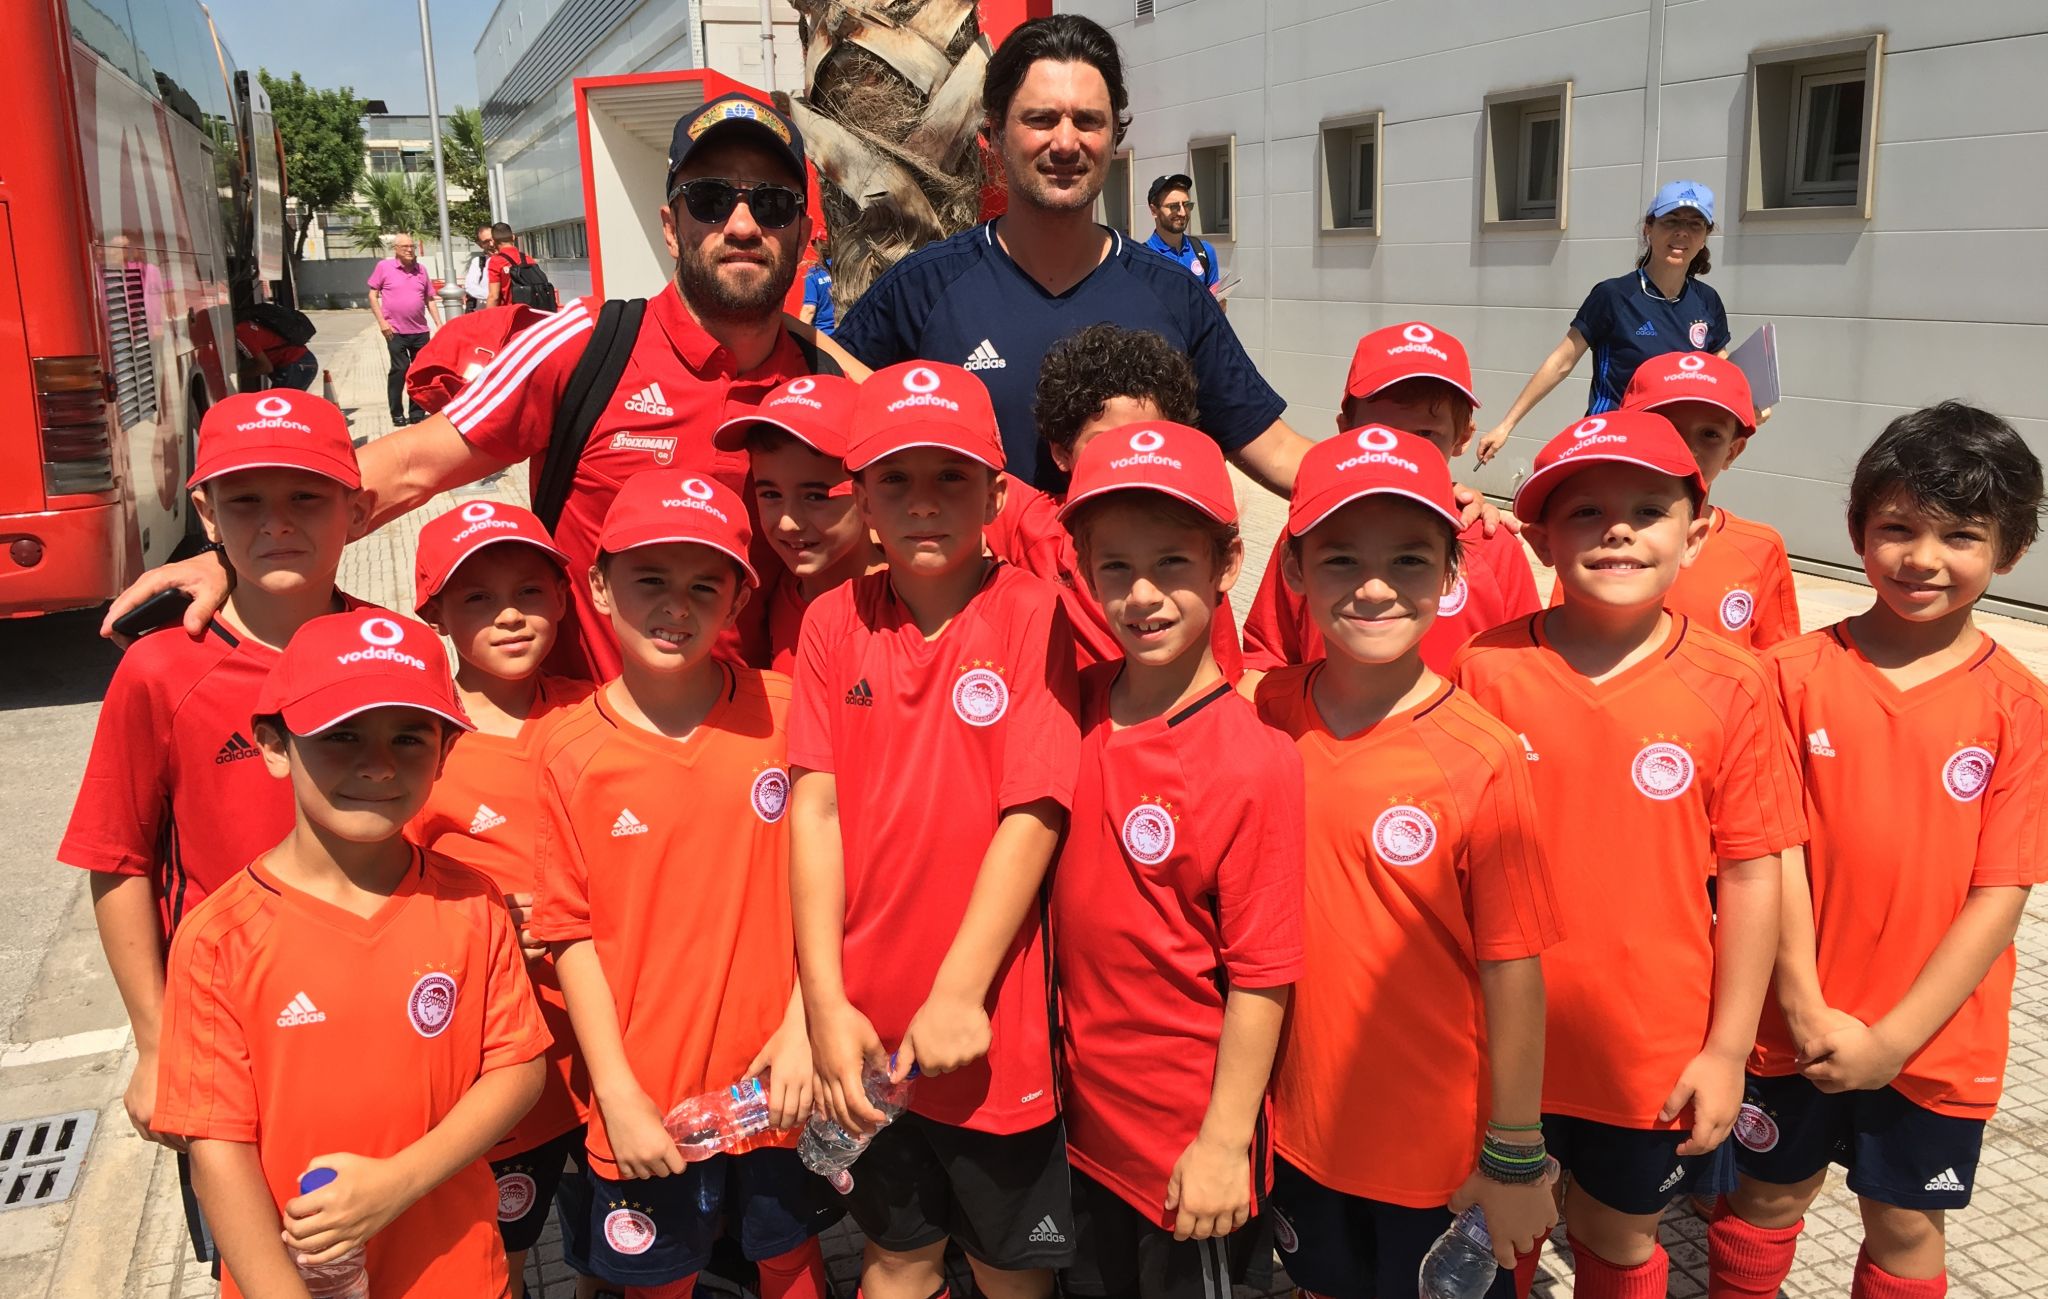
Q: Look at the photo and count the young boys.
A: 13